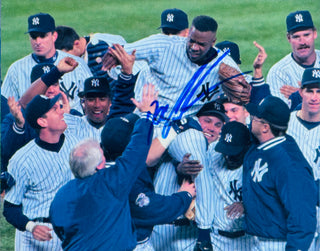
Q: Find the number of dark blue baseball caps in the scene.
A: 12